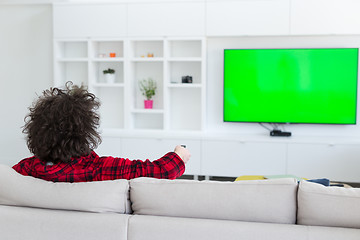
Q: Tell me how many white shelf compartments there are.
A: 11